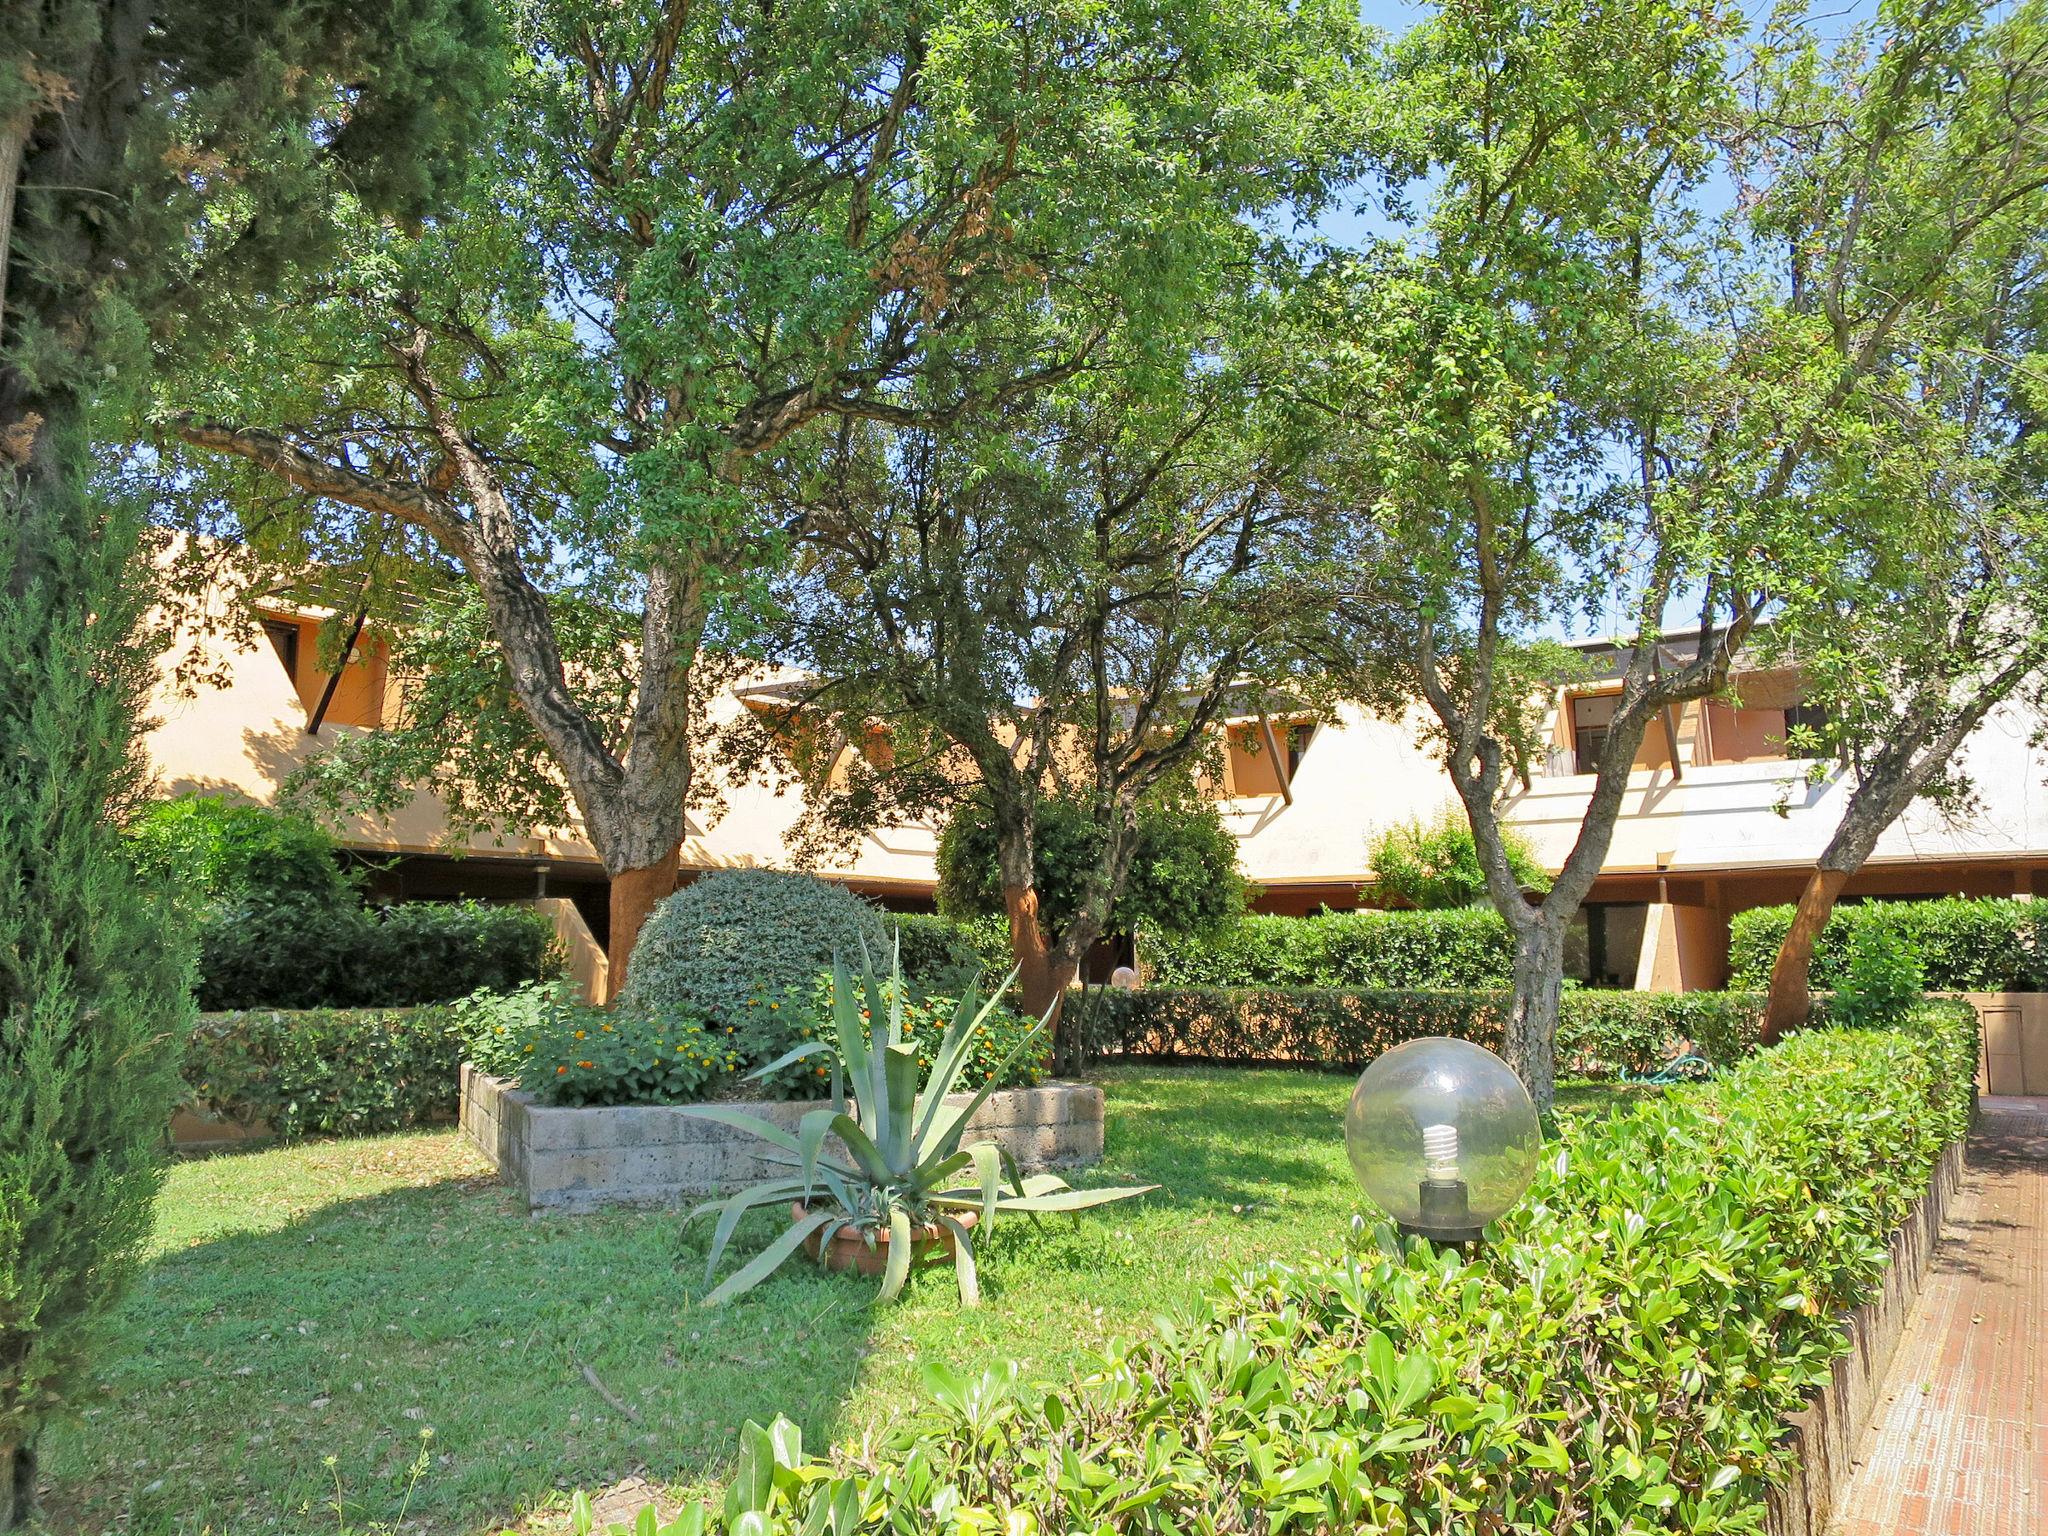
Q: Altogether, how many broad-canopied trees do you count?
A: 4